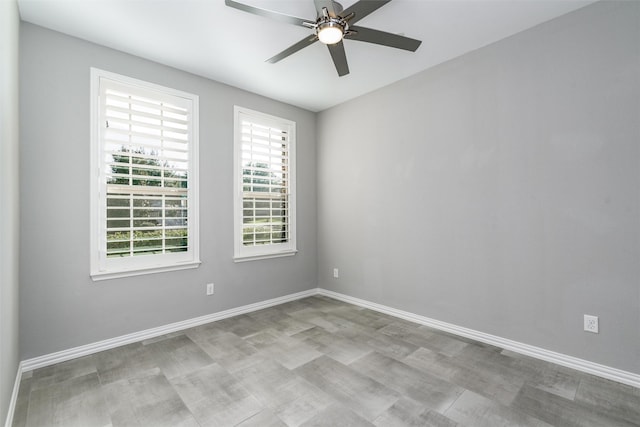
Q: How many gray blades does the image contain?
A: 6